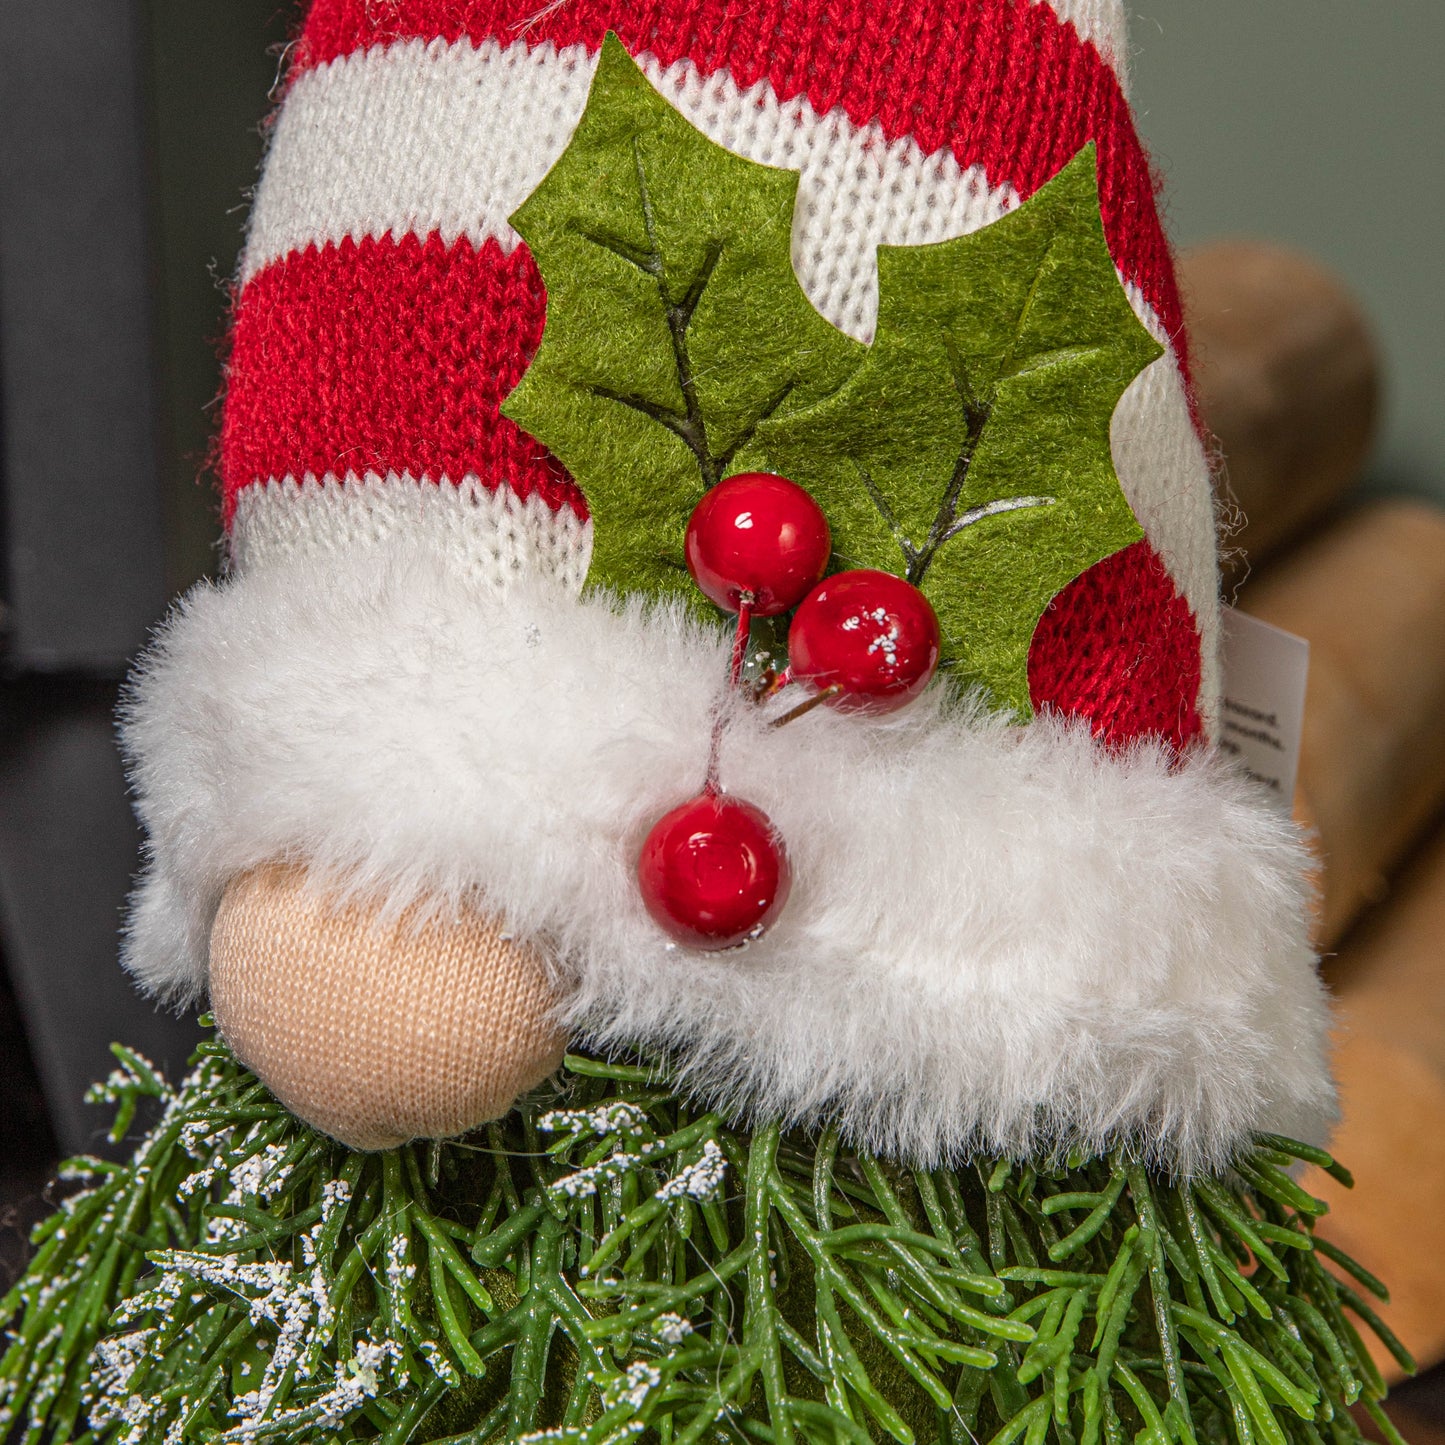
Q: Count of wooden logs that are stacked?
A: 3